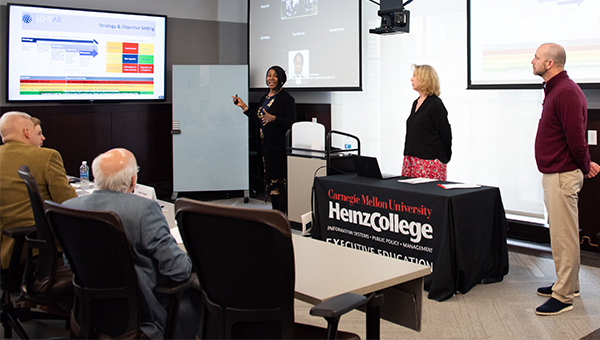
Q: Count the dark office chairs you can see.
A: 3